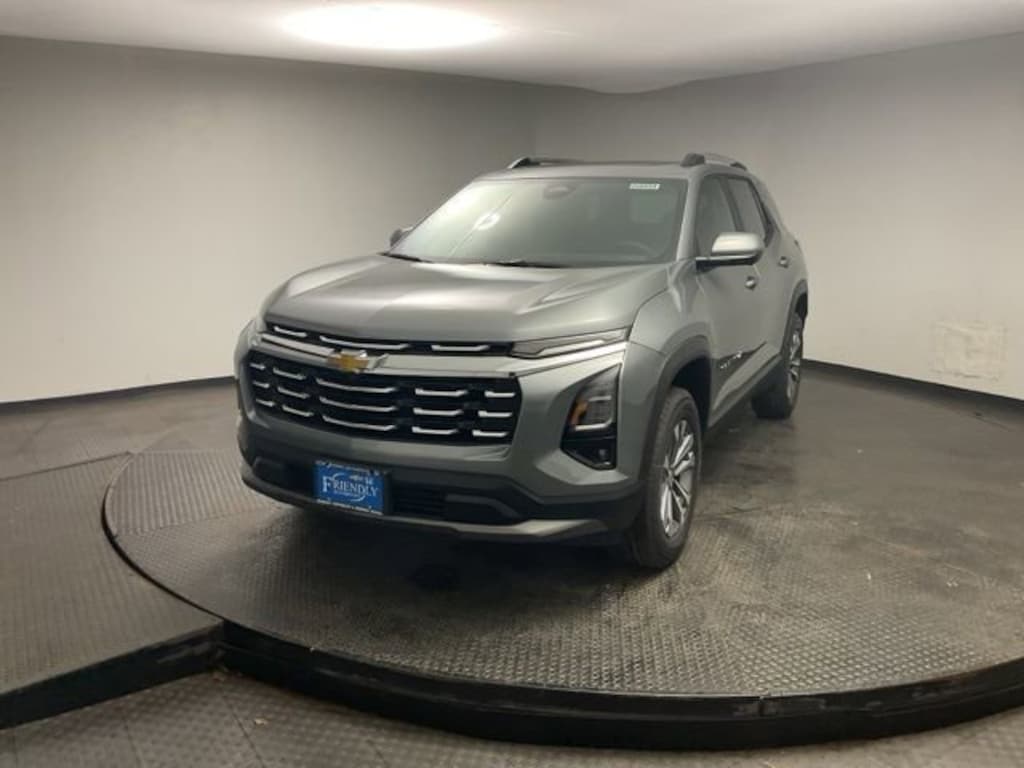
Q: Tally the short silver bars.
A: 14